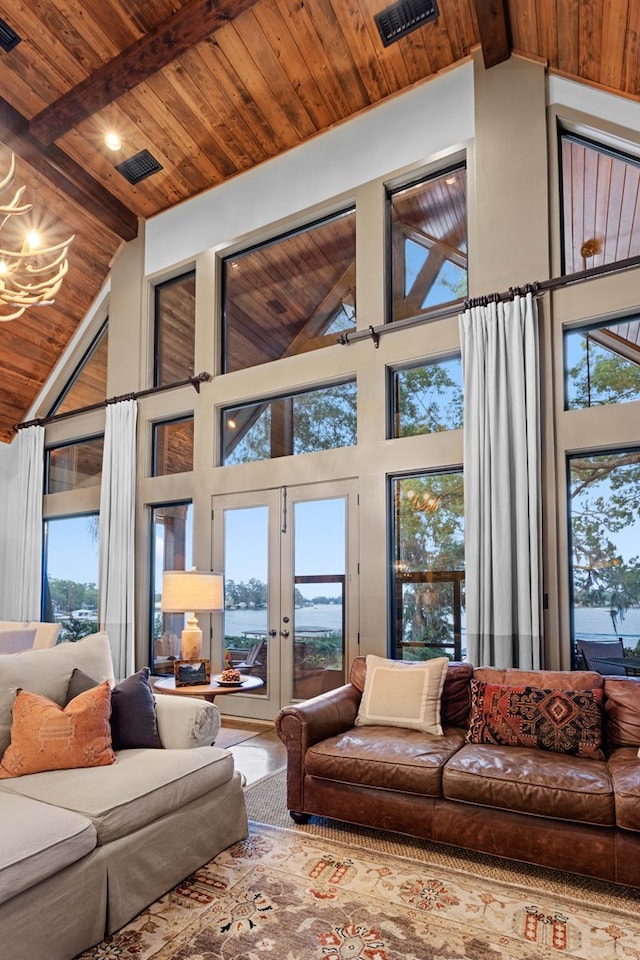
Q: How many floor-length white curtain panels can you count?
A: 3